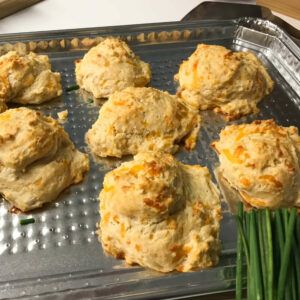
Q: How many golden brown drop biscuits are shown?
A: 7